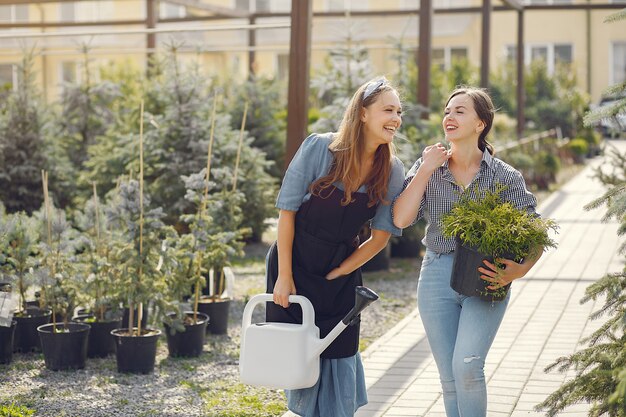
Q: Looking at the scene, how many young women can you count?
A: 2